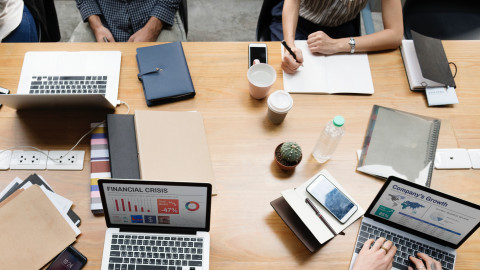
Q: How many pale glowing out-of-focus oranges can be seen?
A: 0